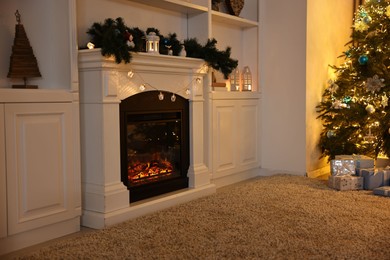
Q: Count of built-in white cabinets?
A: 2